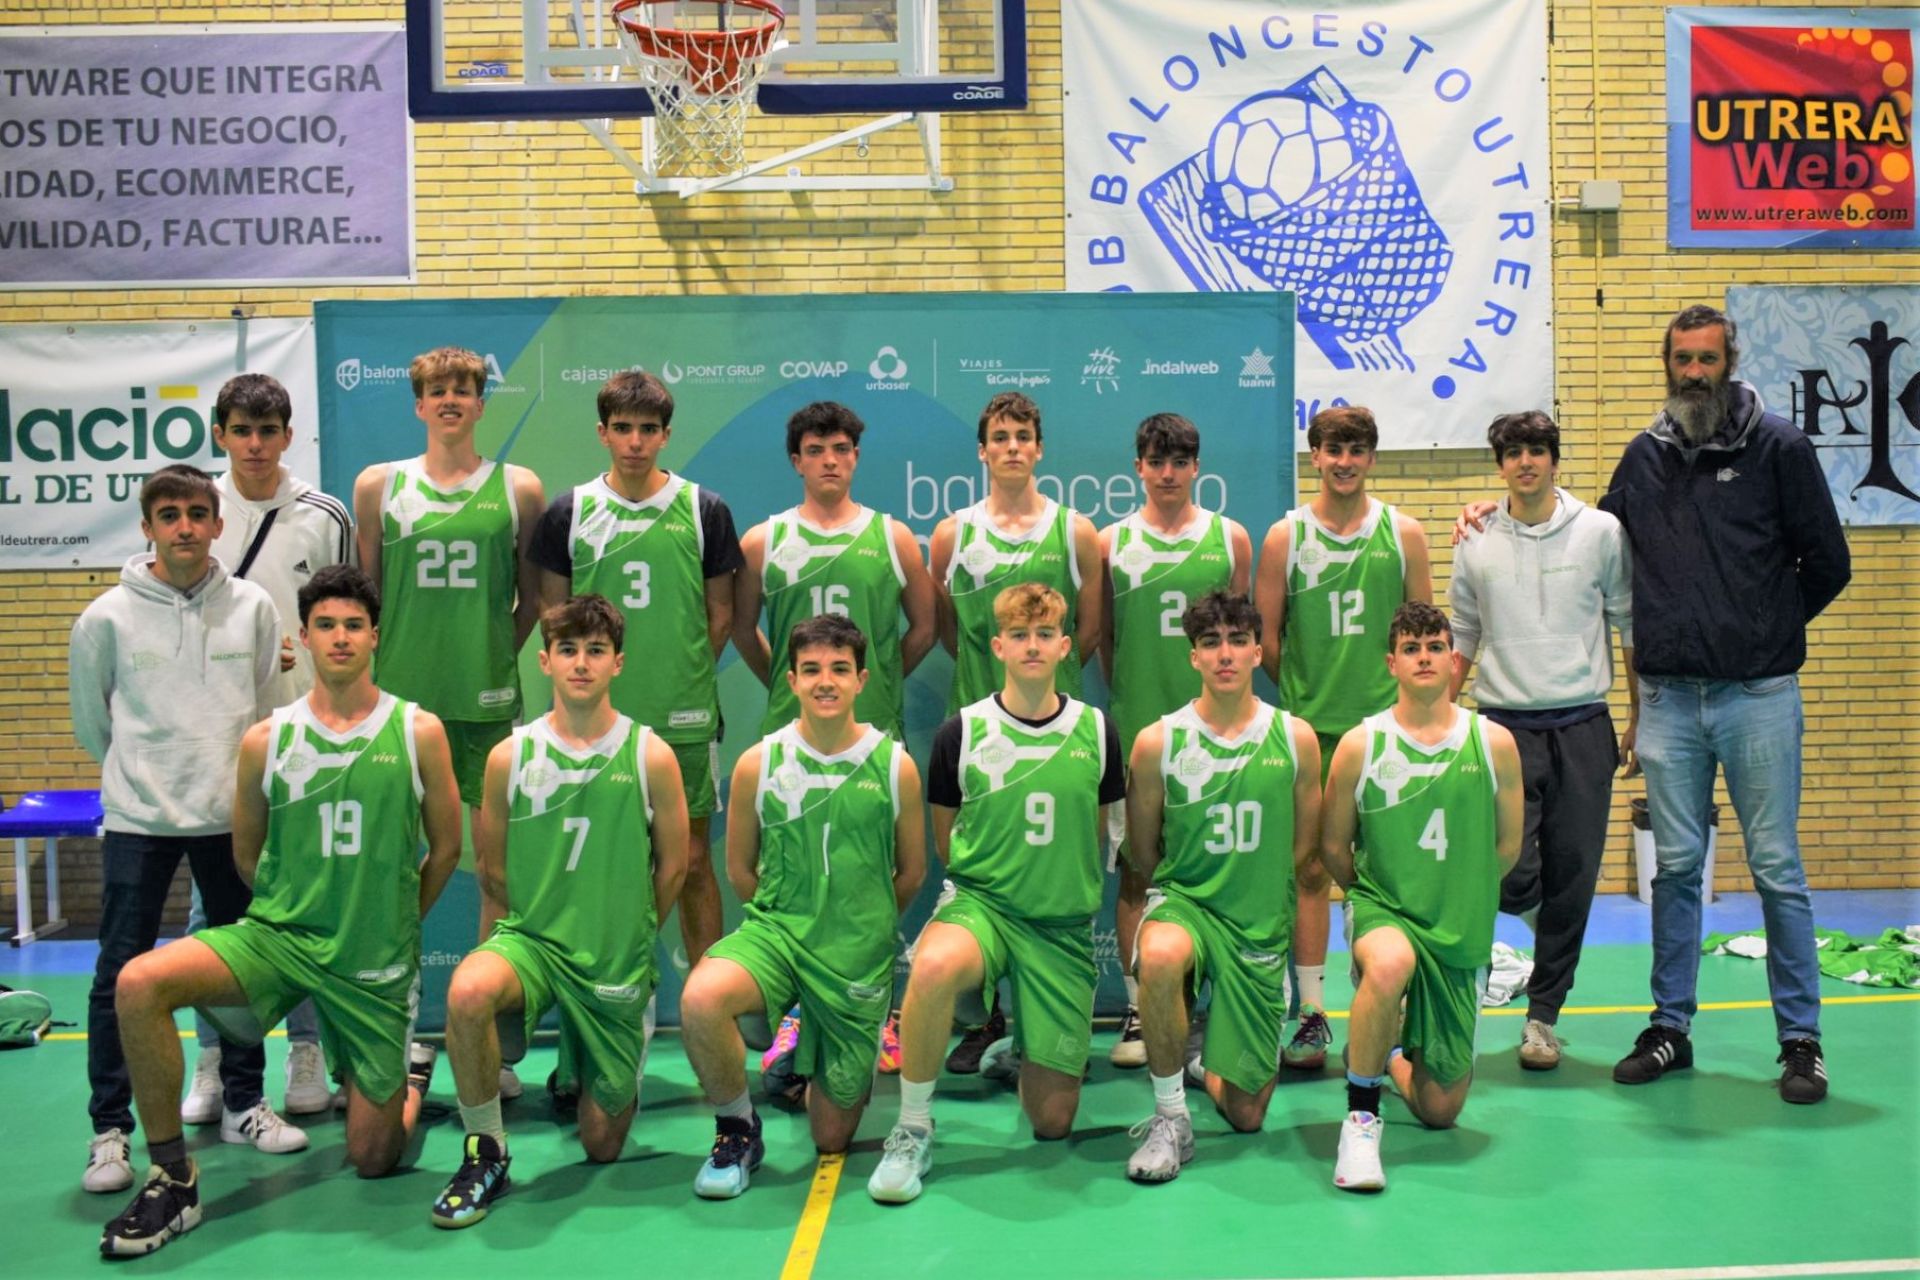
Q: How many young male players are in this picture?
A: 12